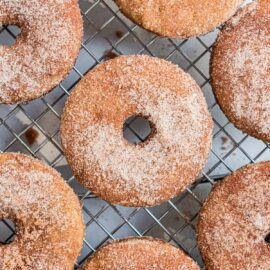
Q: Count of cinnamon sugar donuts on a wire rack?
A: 7